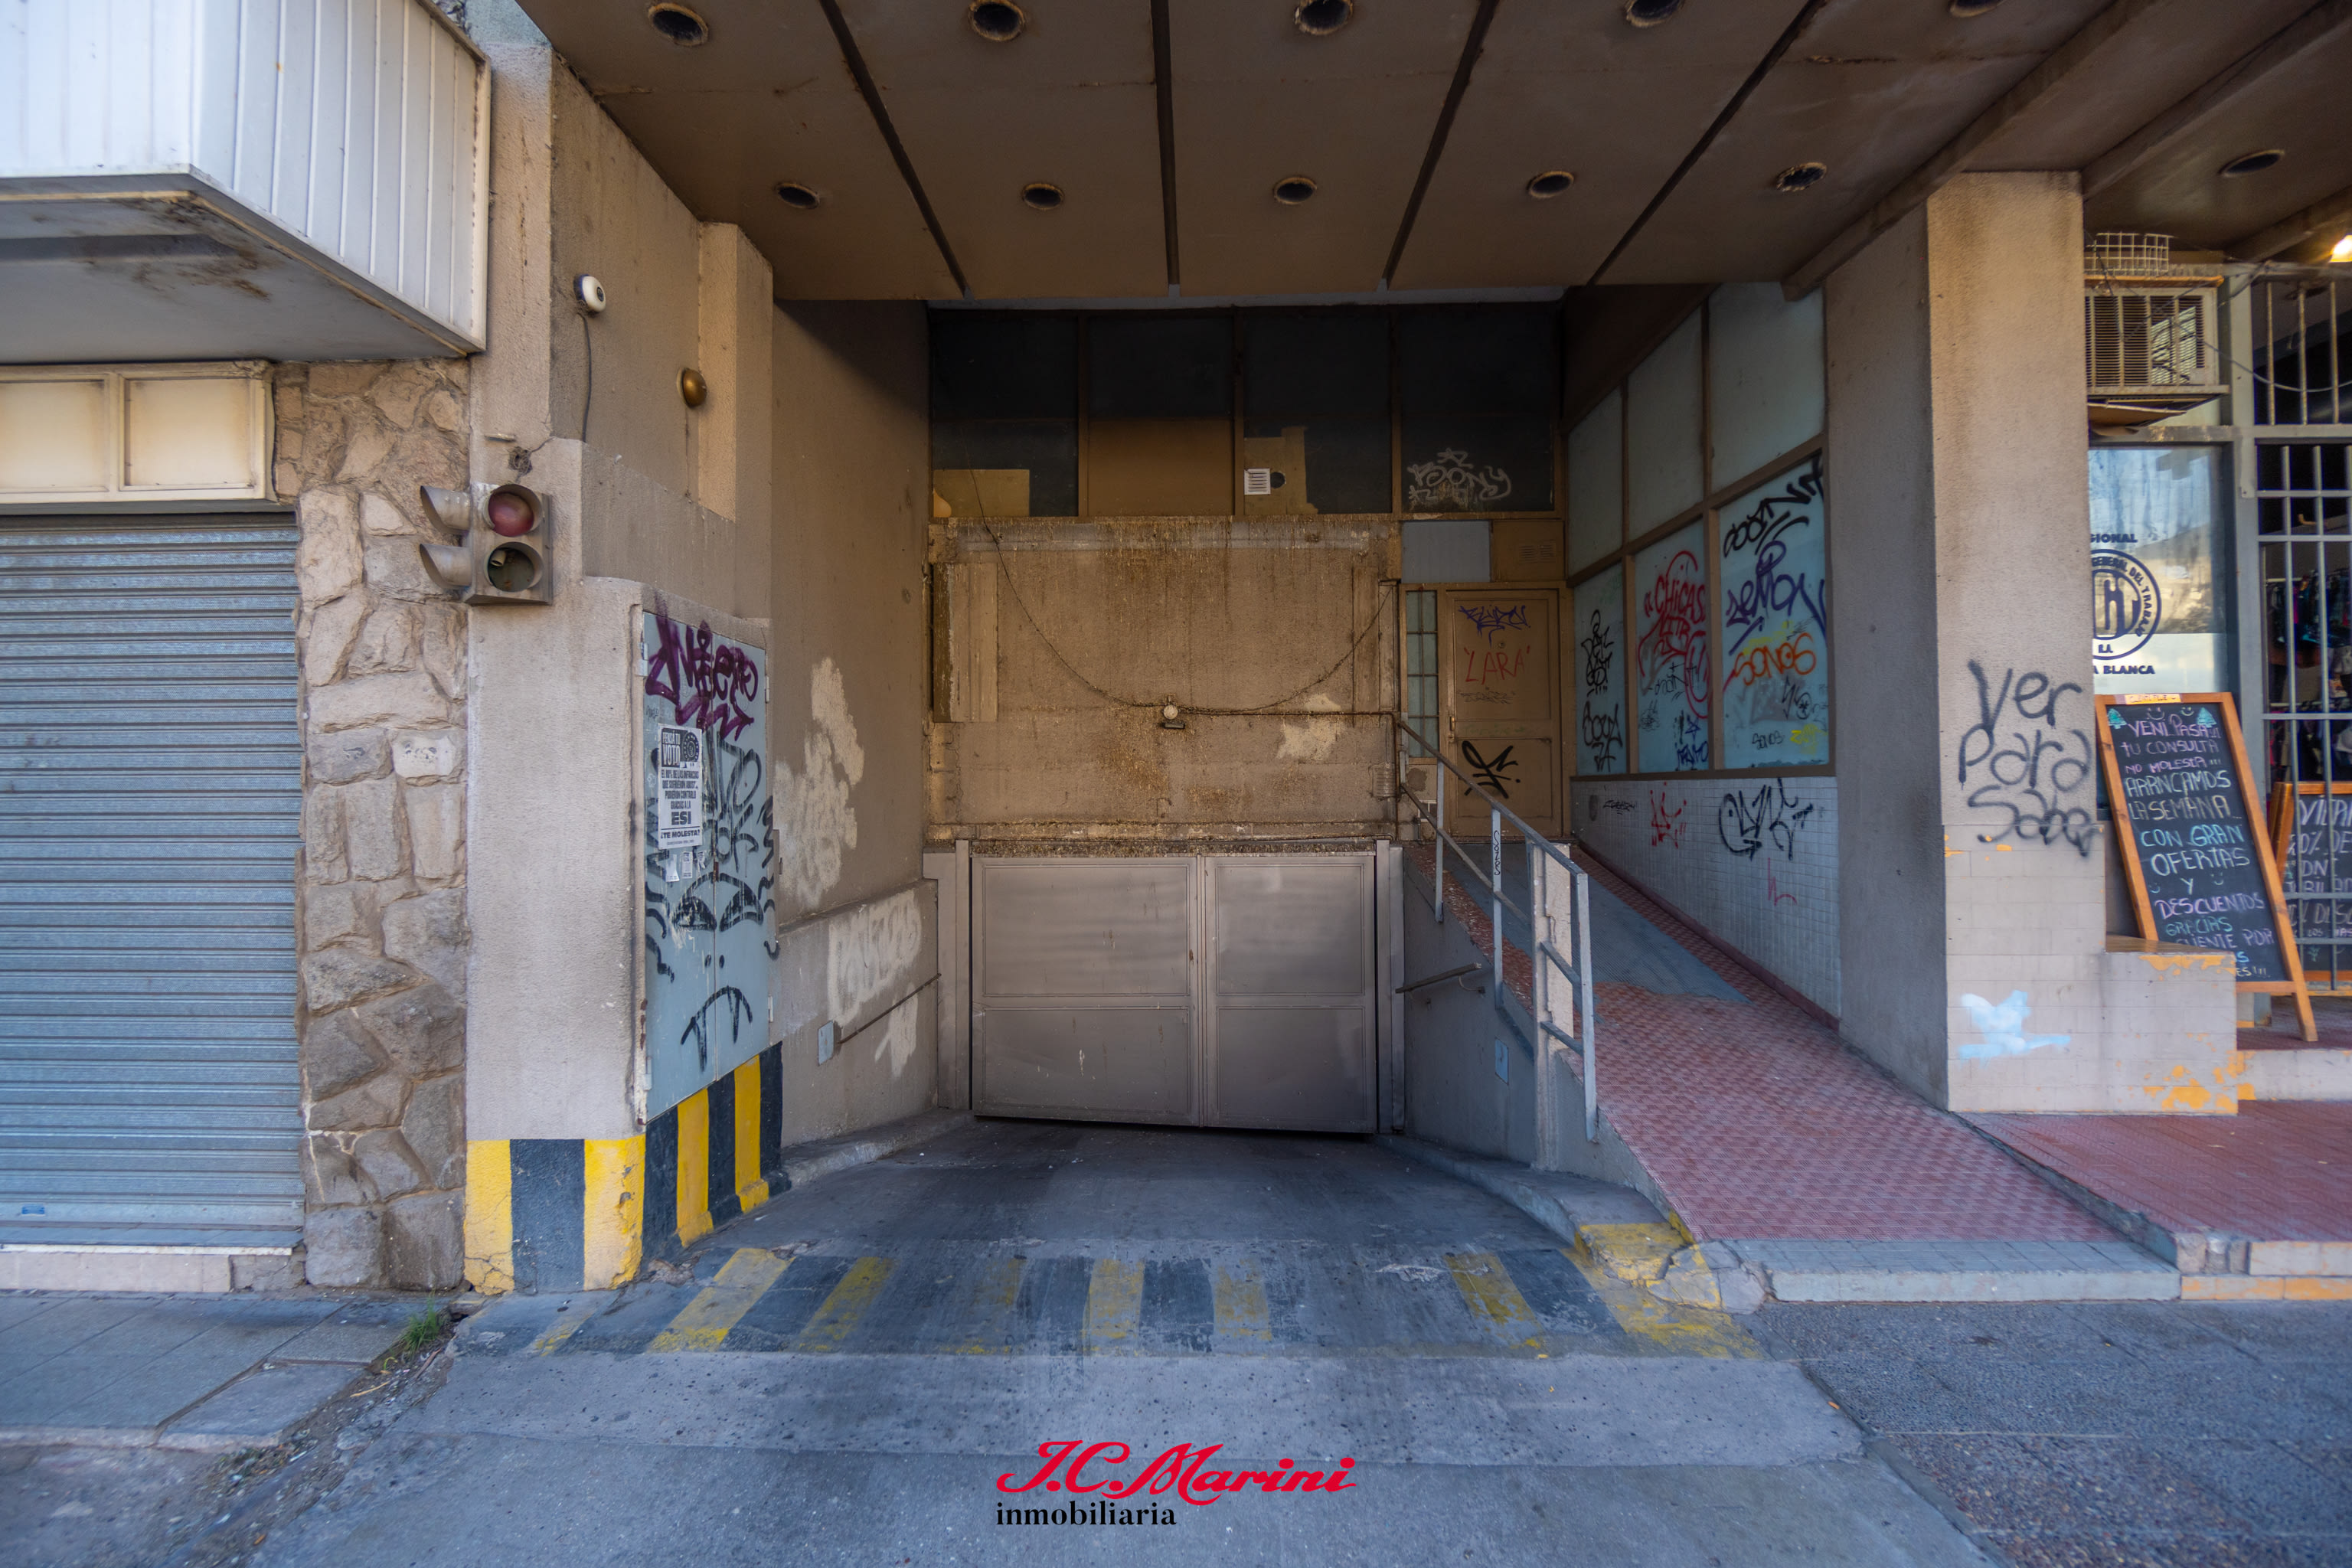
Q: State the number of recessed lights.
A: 11